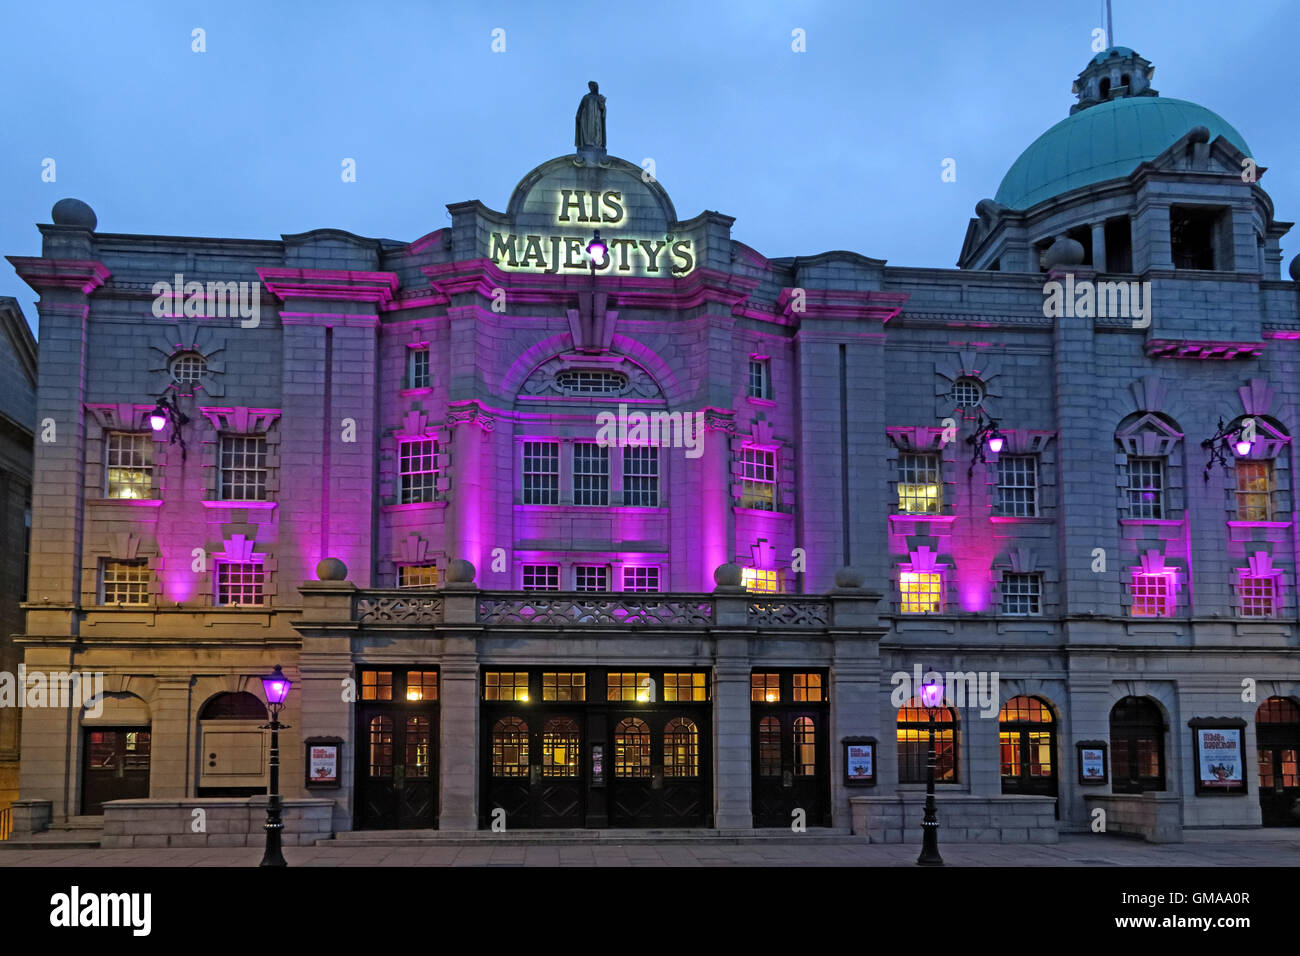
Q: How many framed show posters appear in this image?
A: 4